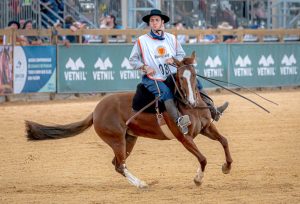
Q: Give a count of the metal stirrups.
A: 2